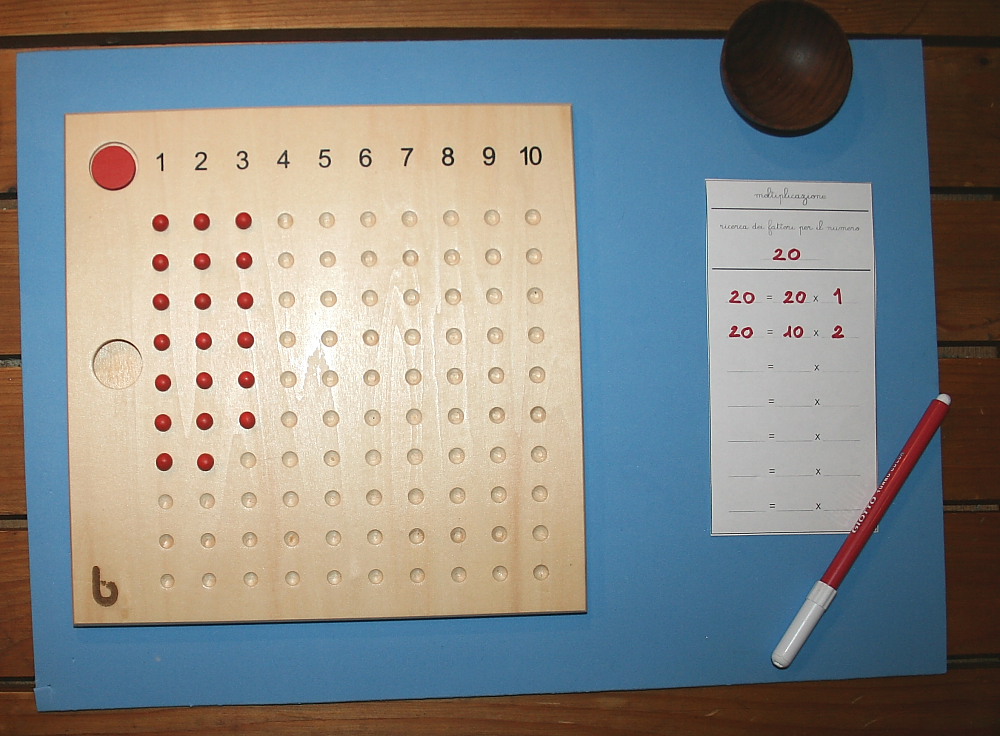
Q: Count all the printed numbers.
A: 10